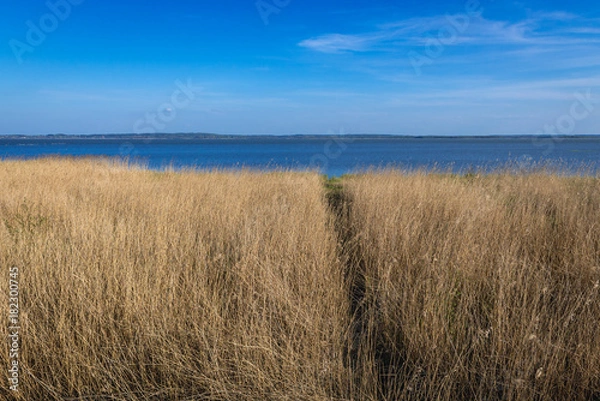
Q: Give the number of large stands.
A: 2